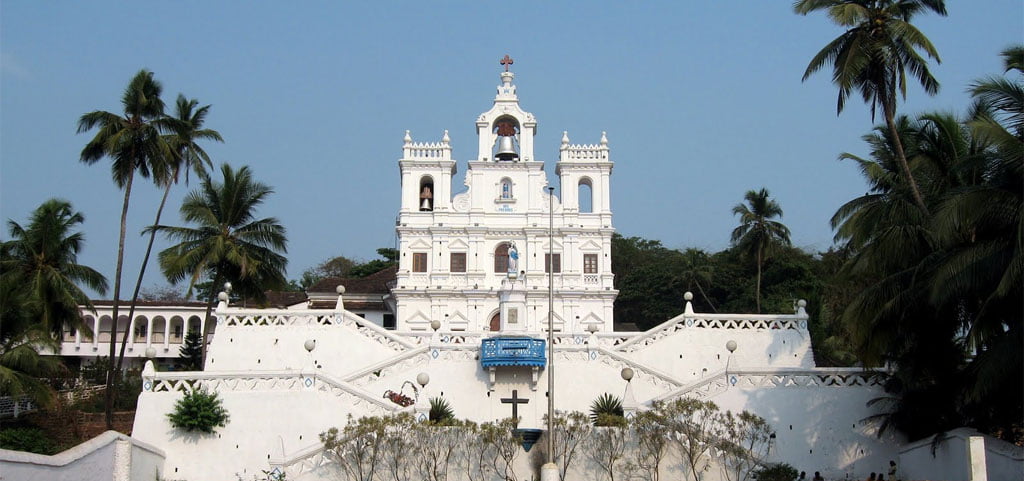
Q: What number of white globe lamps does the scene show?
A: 12